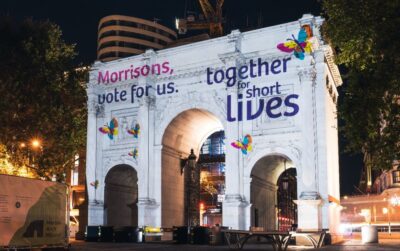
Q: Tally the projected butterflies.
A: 6